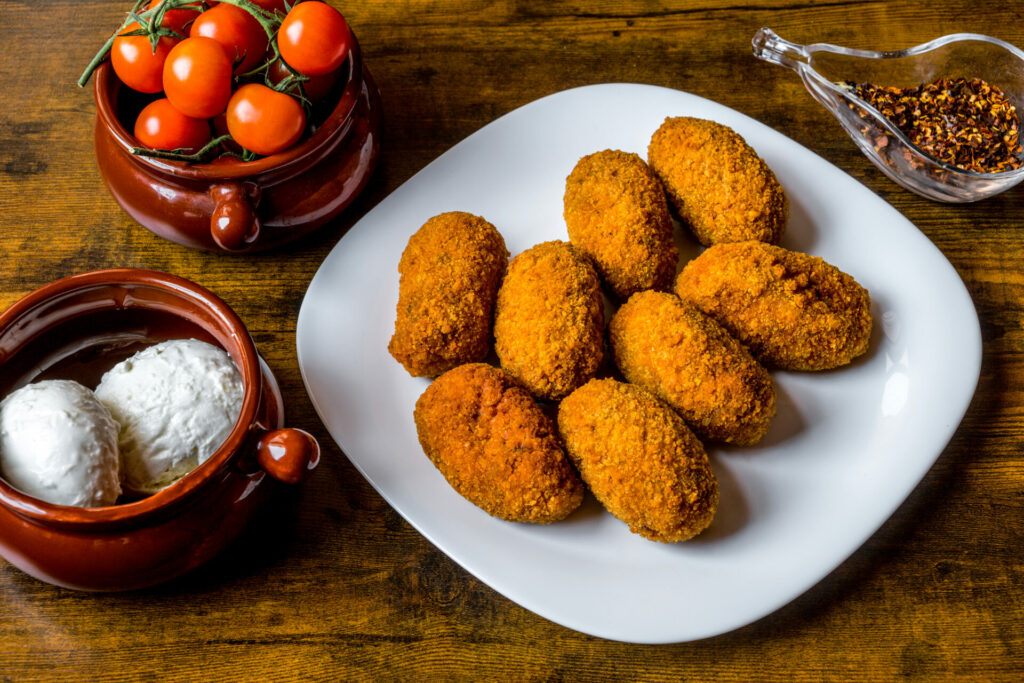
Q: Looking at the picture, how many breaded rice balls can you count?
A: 8